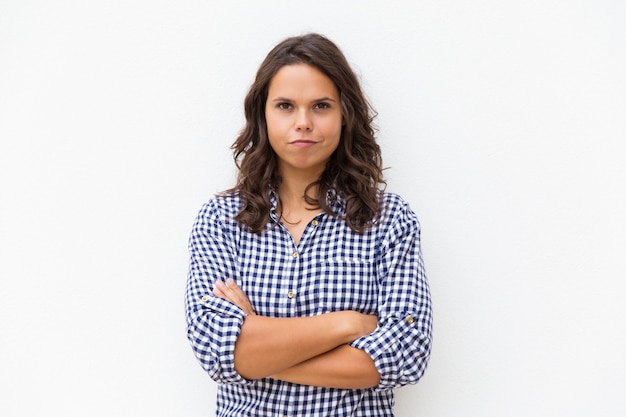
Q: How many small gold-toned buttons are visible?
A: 5